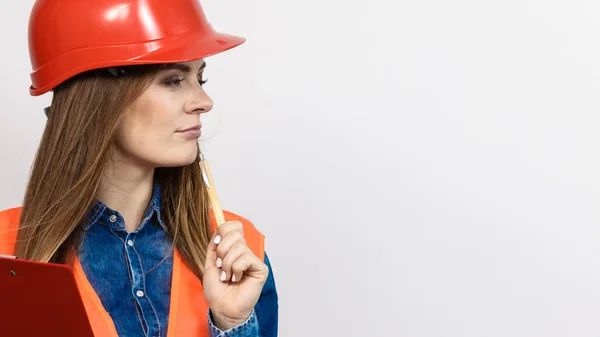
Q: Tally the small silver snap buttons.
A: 3